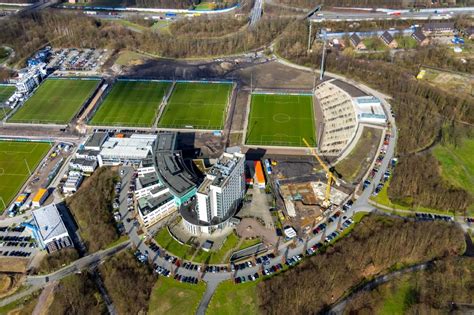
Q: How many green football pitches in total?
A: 6